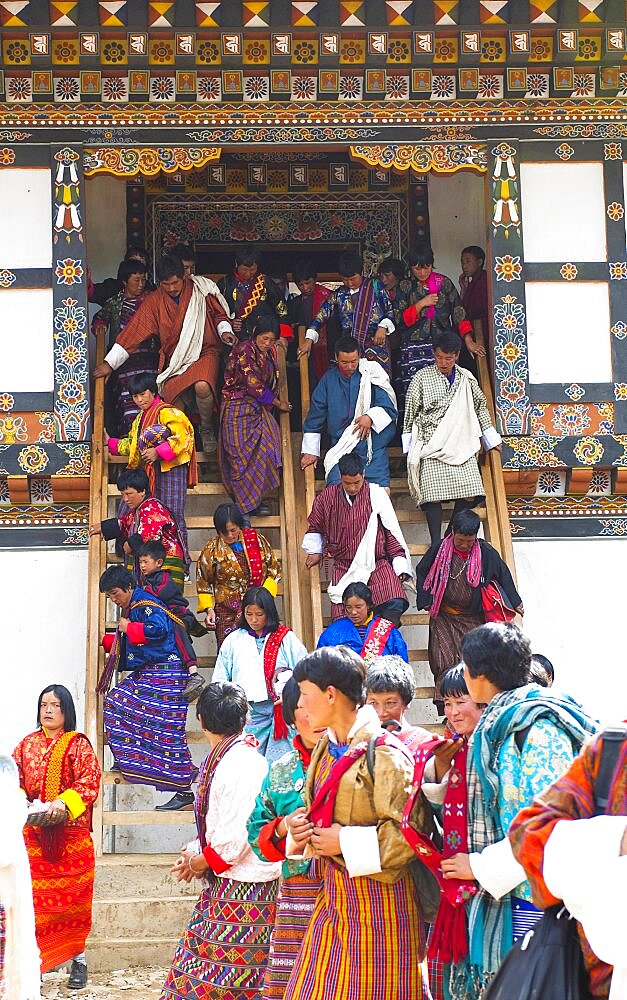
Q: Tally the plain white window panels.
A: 4